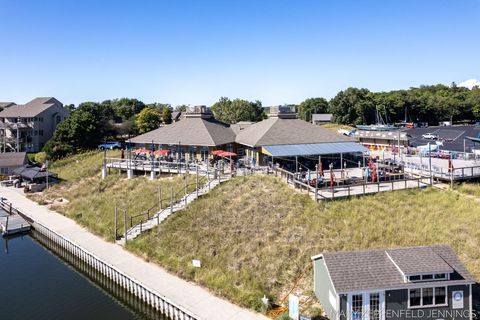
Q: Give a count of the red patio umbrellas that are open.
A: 4